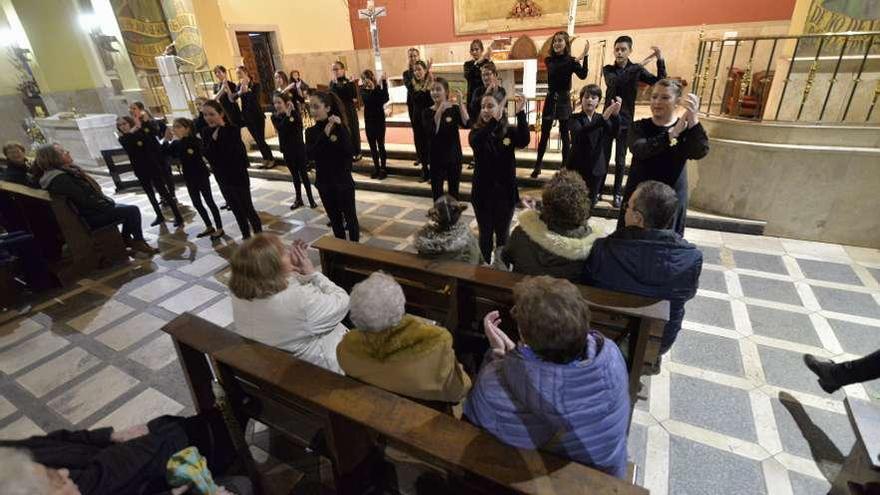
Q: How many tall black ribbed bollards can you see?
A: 0